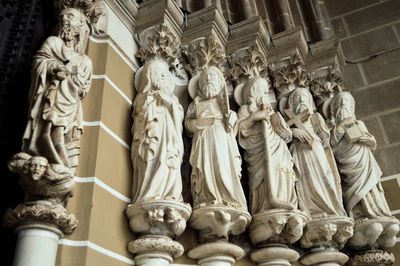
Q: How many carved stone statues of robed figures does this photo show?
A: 6